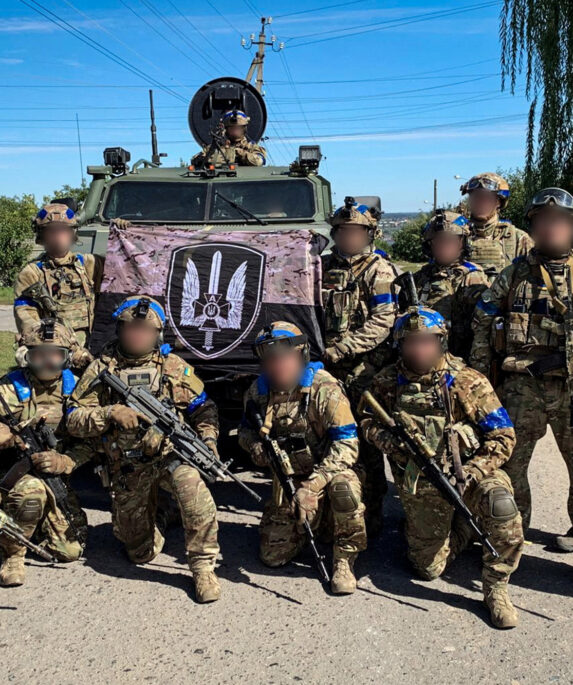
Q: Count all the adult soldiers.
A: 10